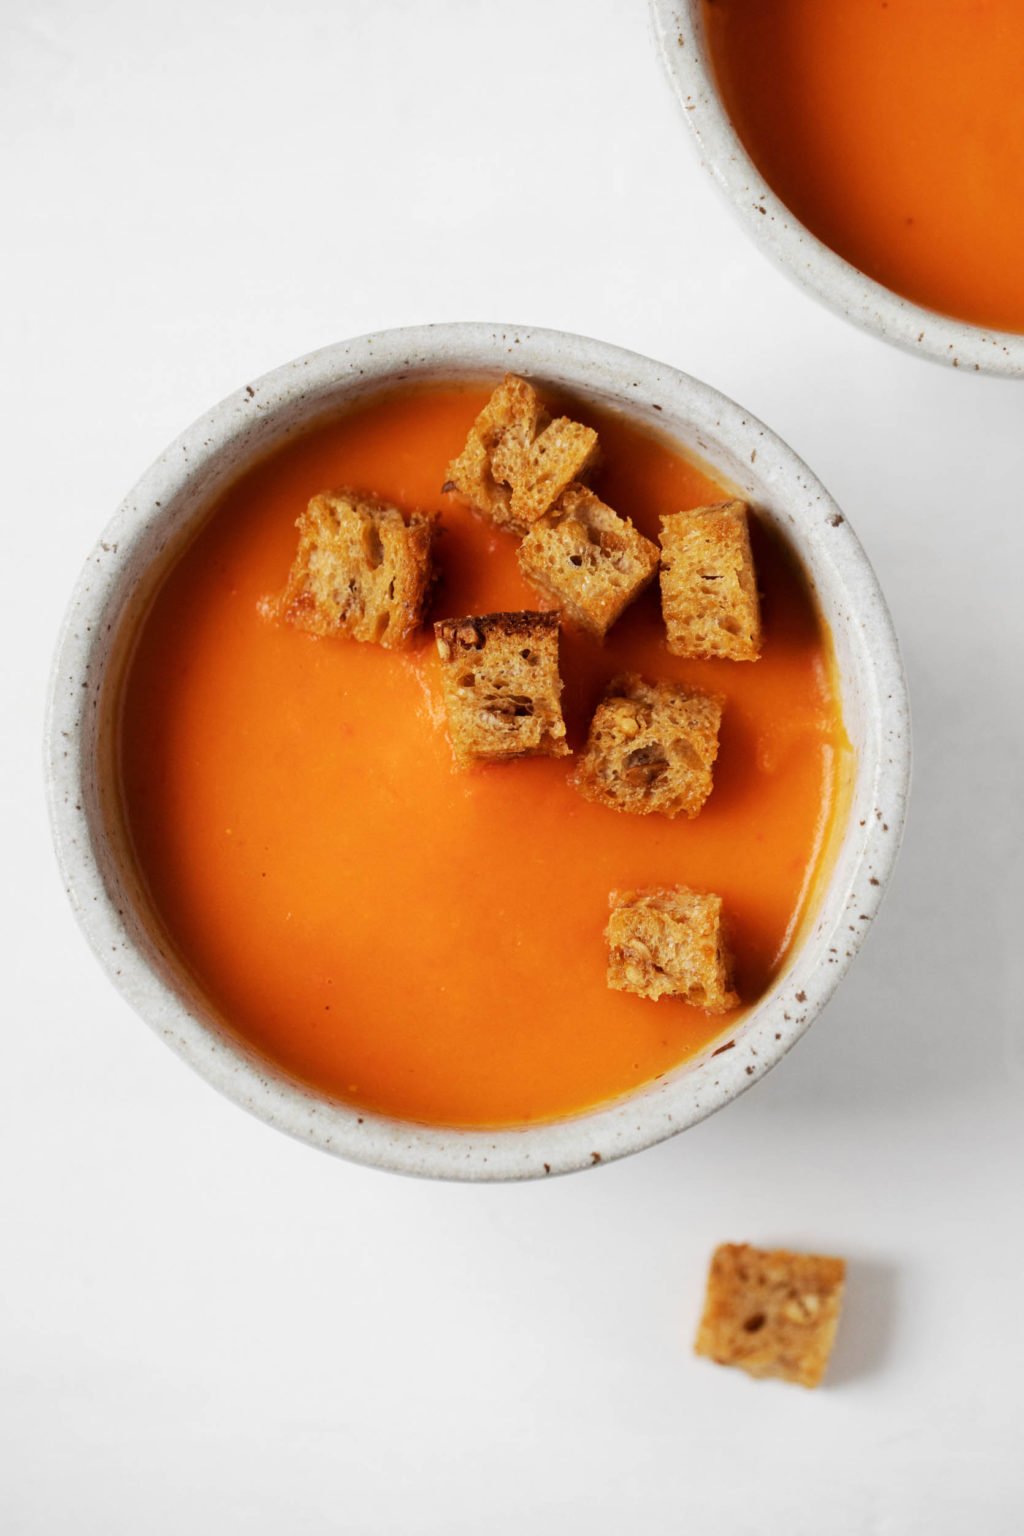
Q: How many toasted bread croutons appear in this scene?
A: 8